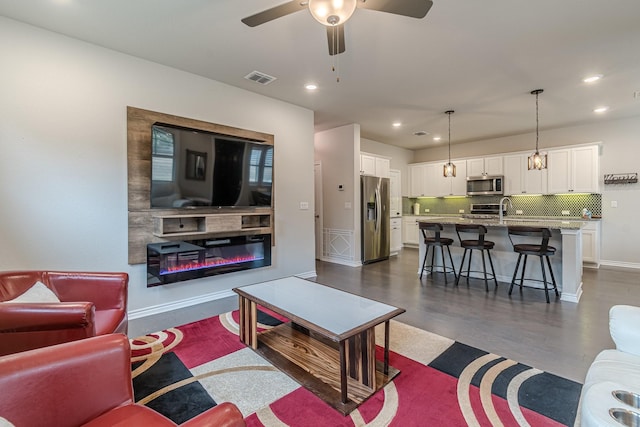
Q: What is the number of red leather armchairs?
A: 2